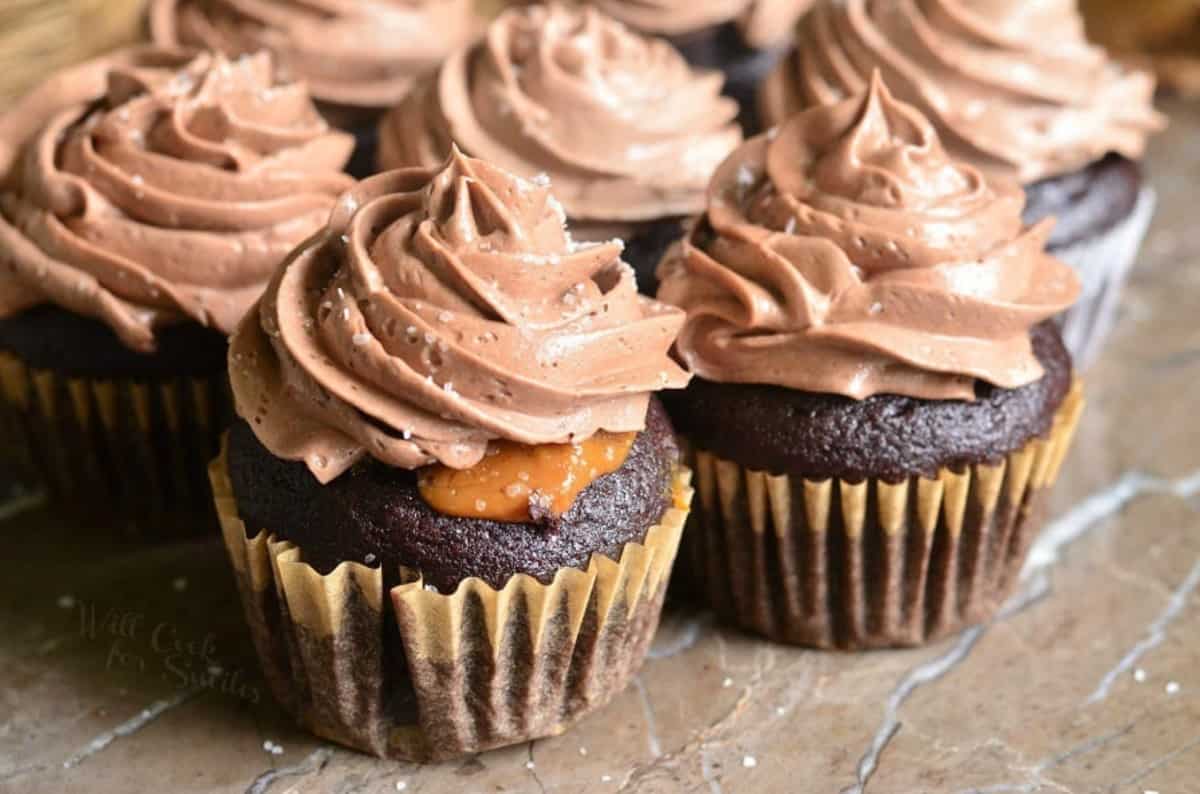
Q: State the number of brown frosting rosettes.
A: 7